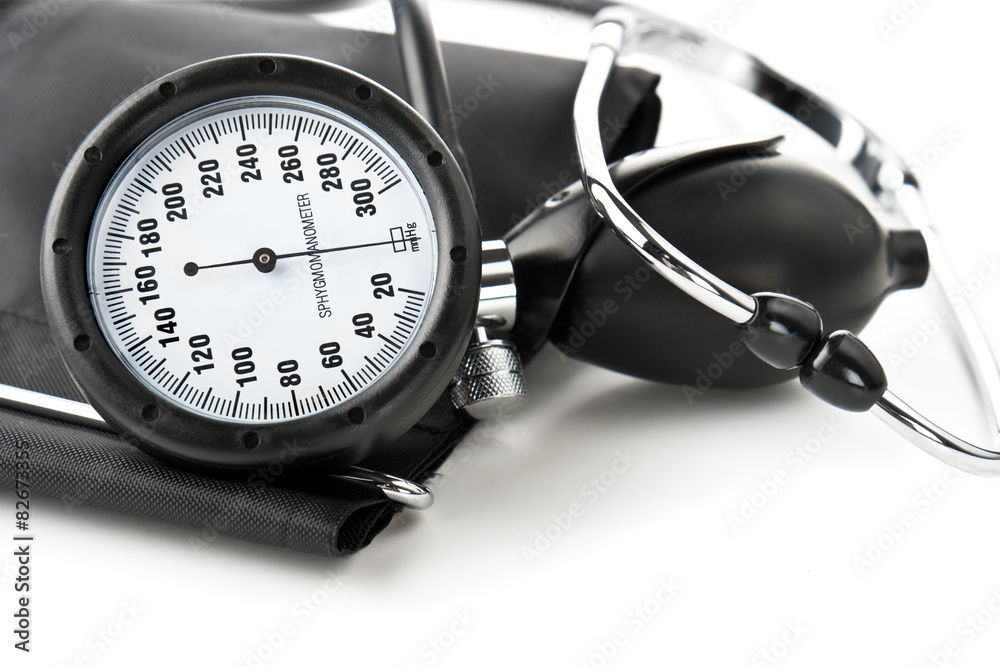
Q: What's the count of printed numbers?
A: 15